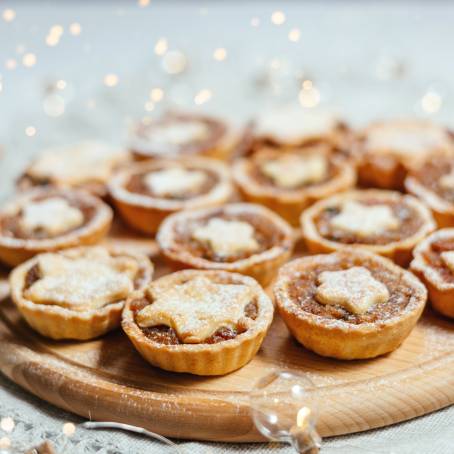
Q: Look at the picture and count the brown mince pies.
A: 14